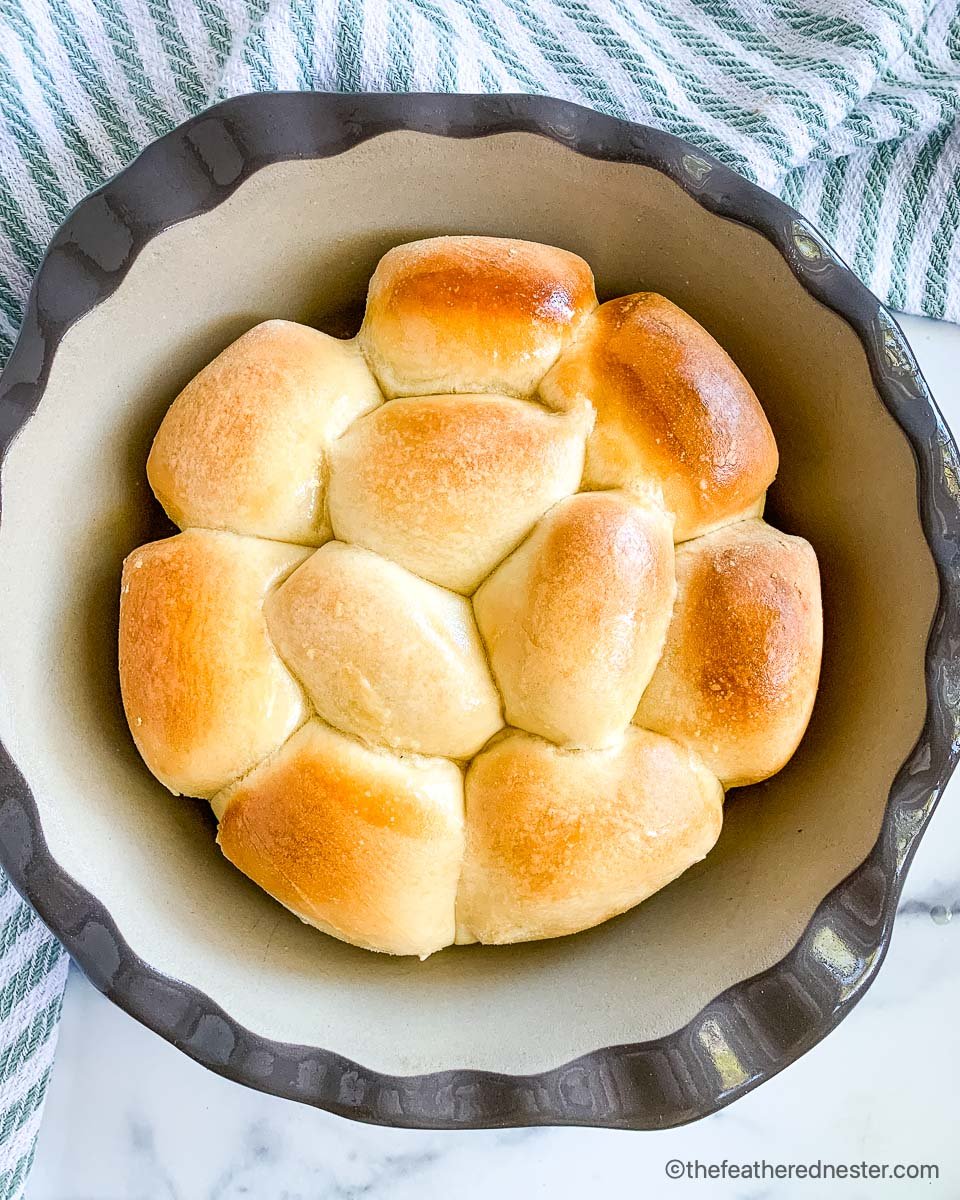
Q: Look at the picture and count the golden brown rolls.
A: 10